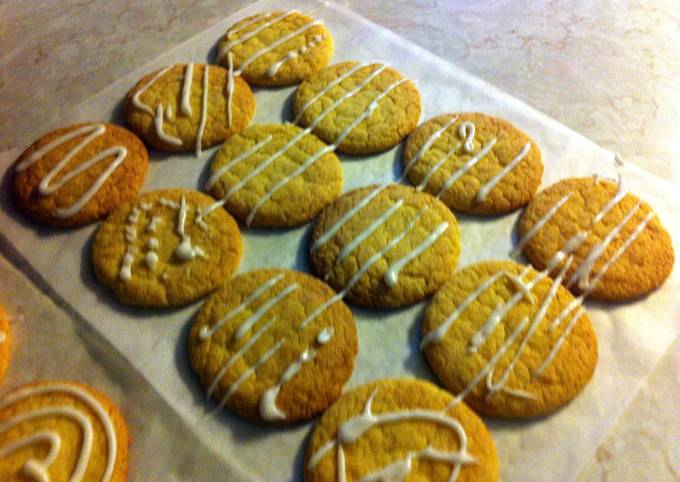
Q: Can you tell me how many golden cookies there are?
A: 14